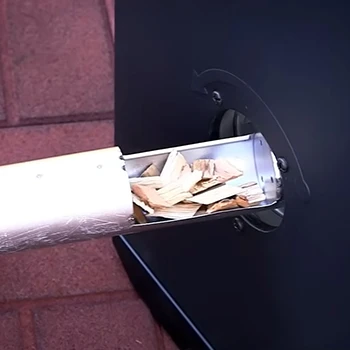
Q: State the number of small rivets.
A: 2